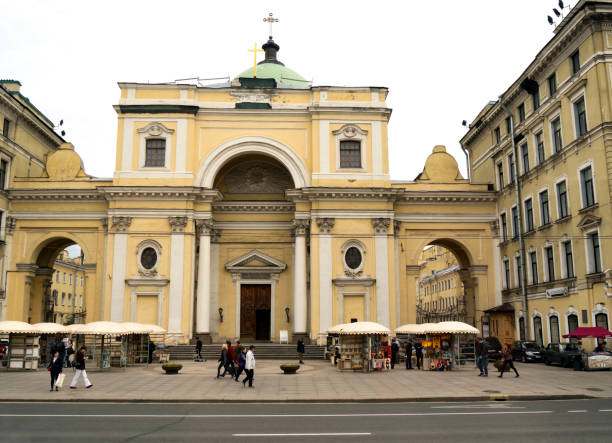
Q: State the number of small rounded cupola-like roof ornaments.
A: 2